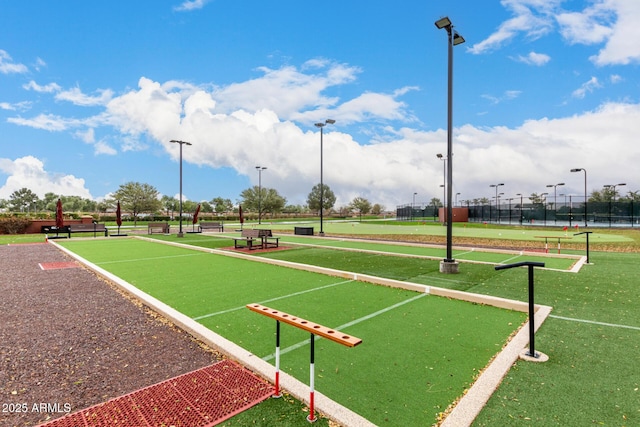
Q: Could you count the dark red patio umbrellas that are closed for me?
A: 4